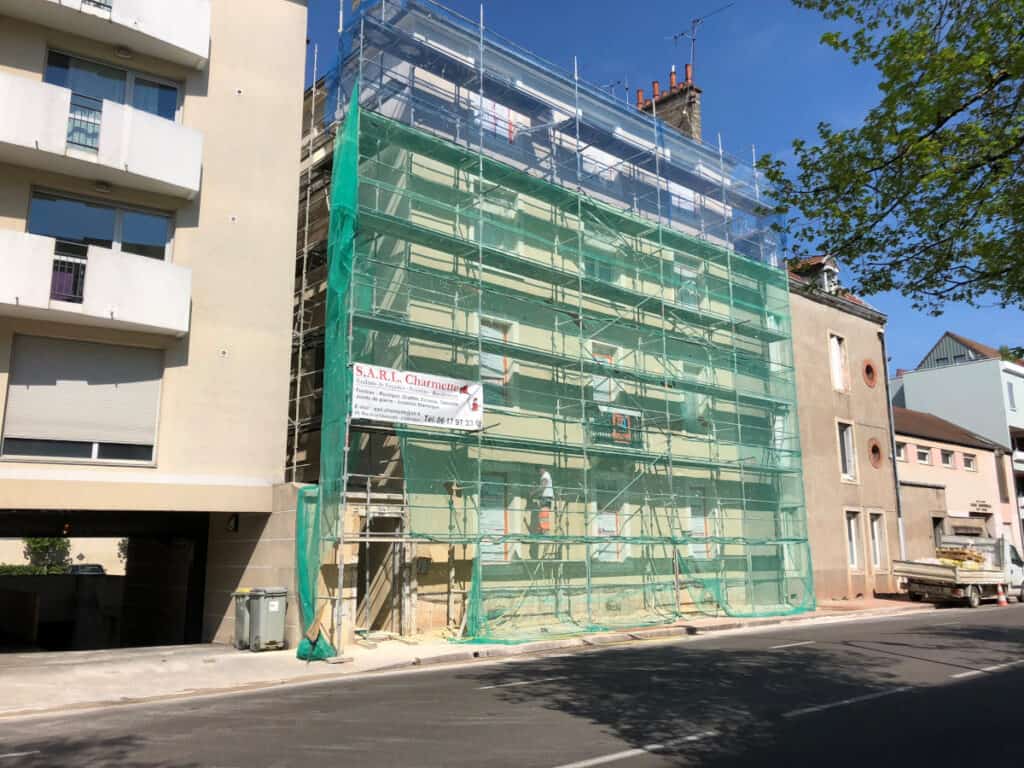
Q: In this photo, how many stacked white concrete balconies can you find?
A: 3